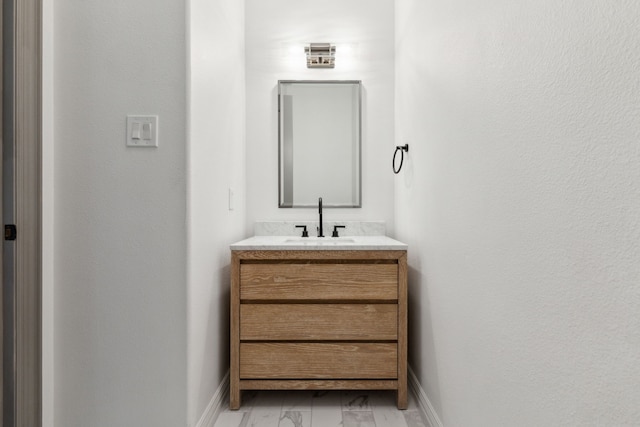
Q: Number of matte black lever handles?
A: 2